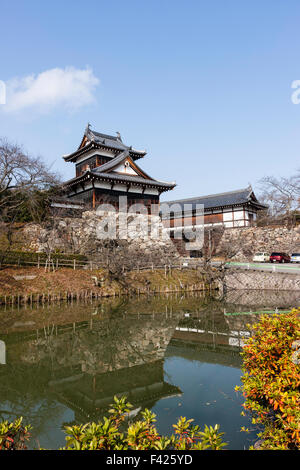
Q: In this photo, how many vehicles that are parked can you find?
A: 3